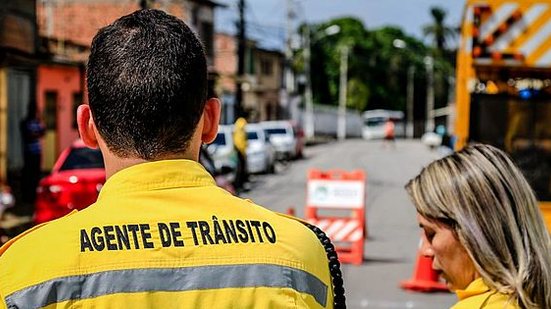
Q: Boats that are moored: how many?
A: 0